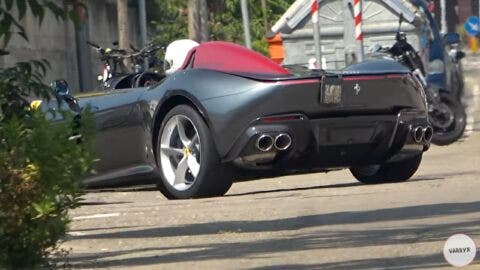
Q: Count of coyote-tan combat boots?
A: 0